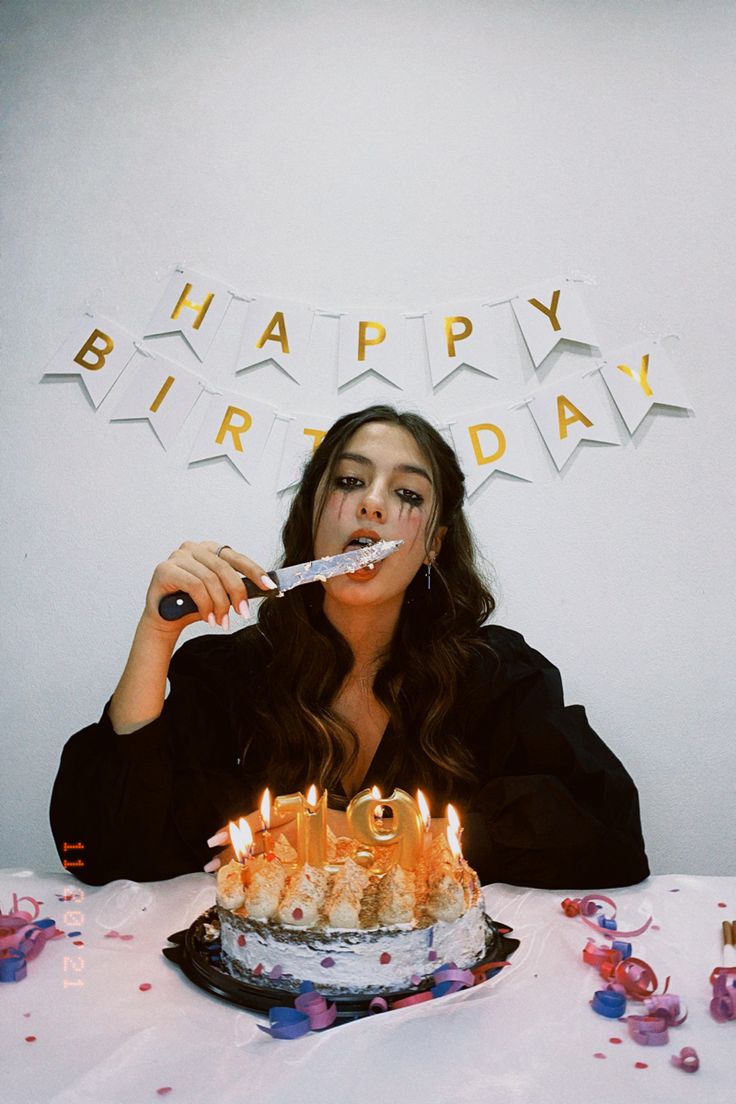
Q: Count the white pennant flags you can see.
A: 12